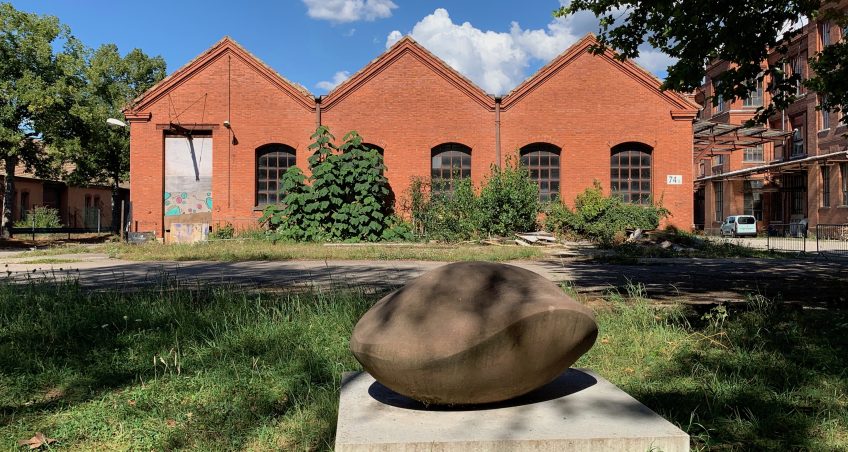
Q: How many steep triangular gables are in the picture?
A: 3